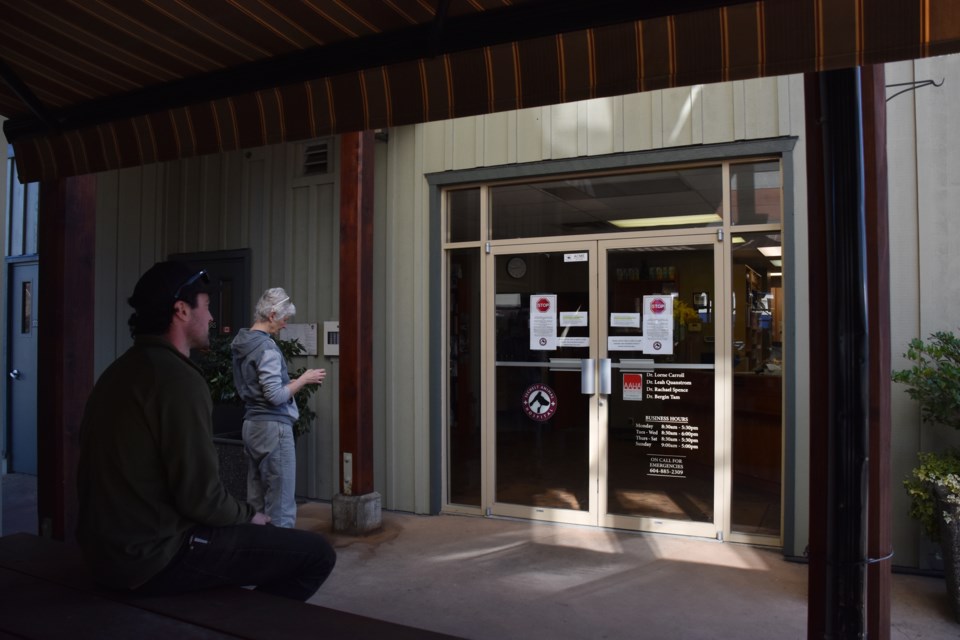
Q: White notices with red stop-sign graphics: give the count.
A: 2